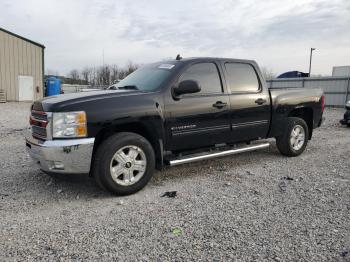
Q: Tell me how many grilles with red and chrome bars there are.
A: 1